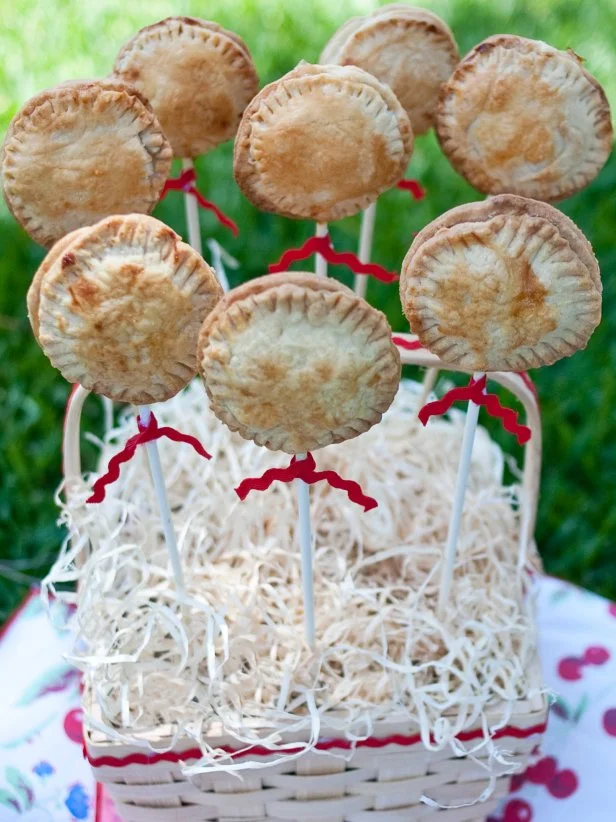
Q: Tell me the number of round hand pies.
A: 8